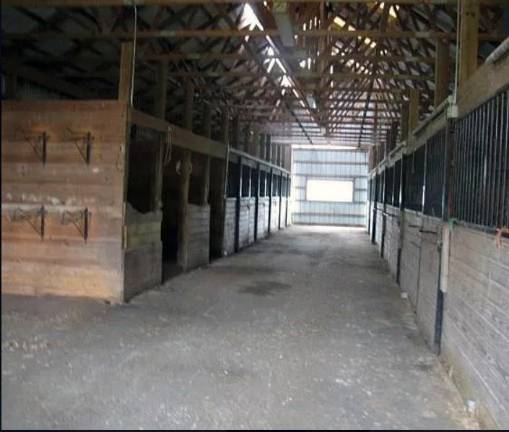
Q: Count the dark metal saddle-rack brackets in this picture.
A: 4